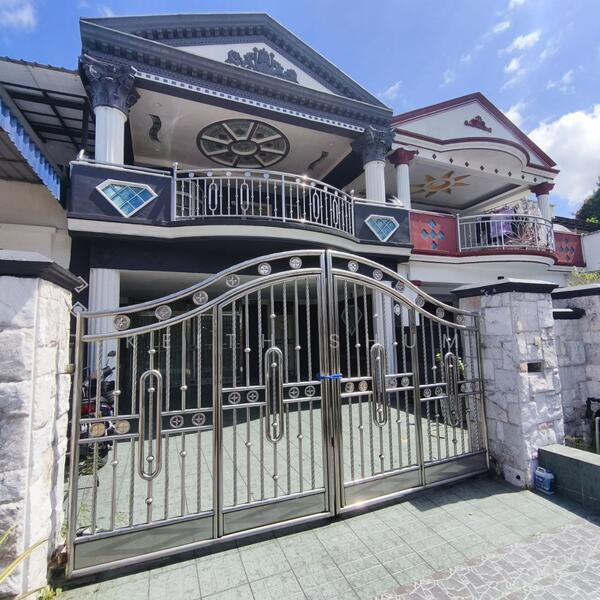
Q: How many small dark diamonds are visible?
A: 9